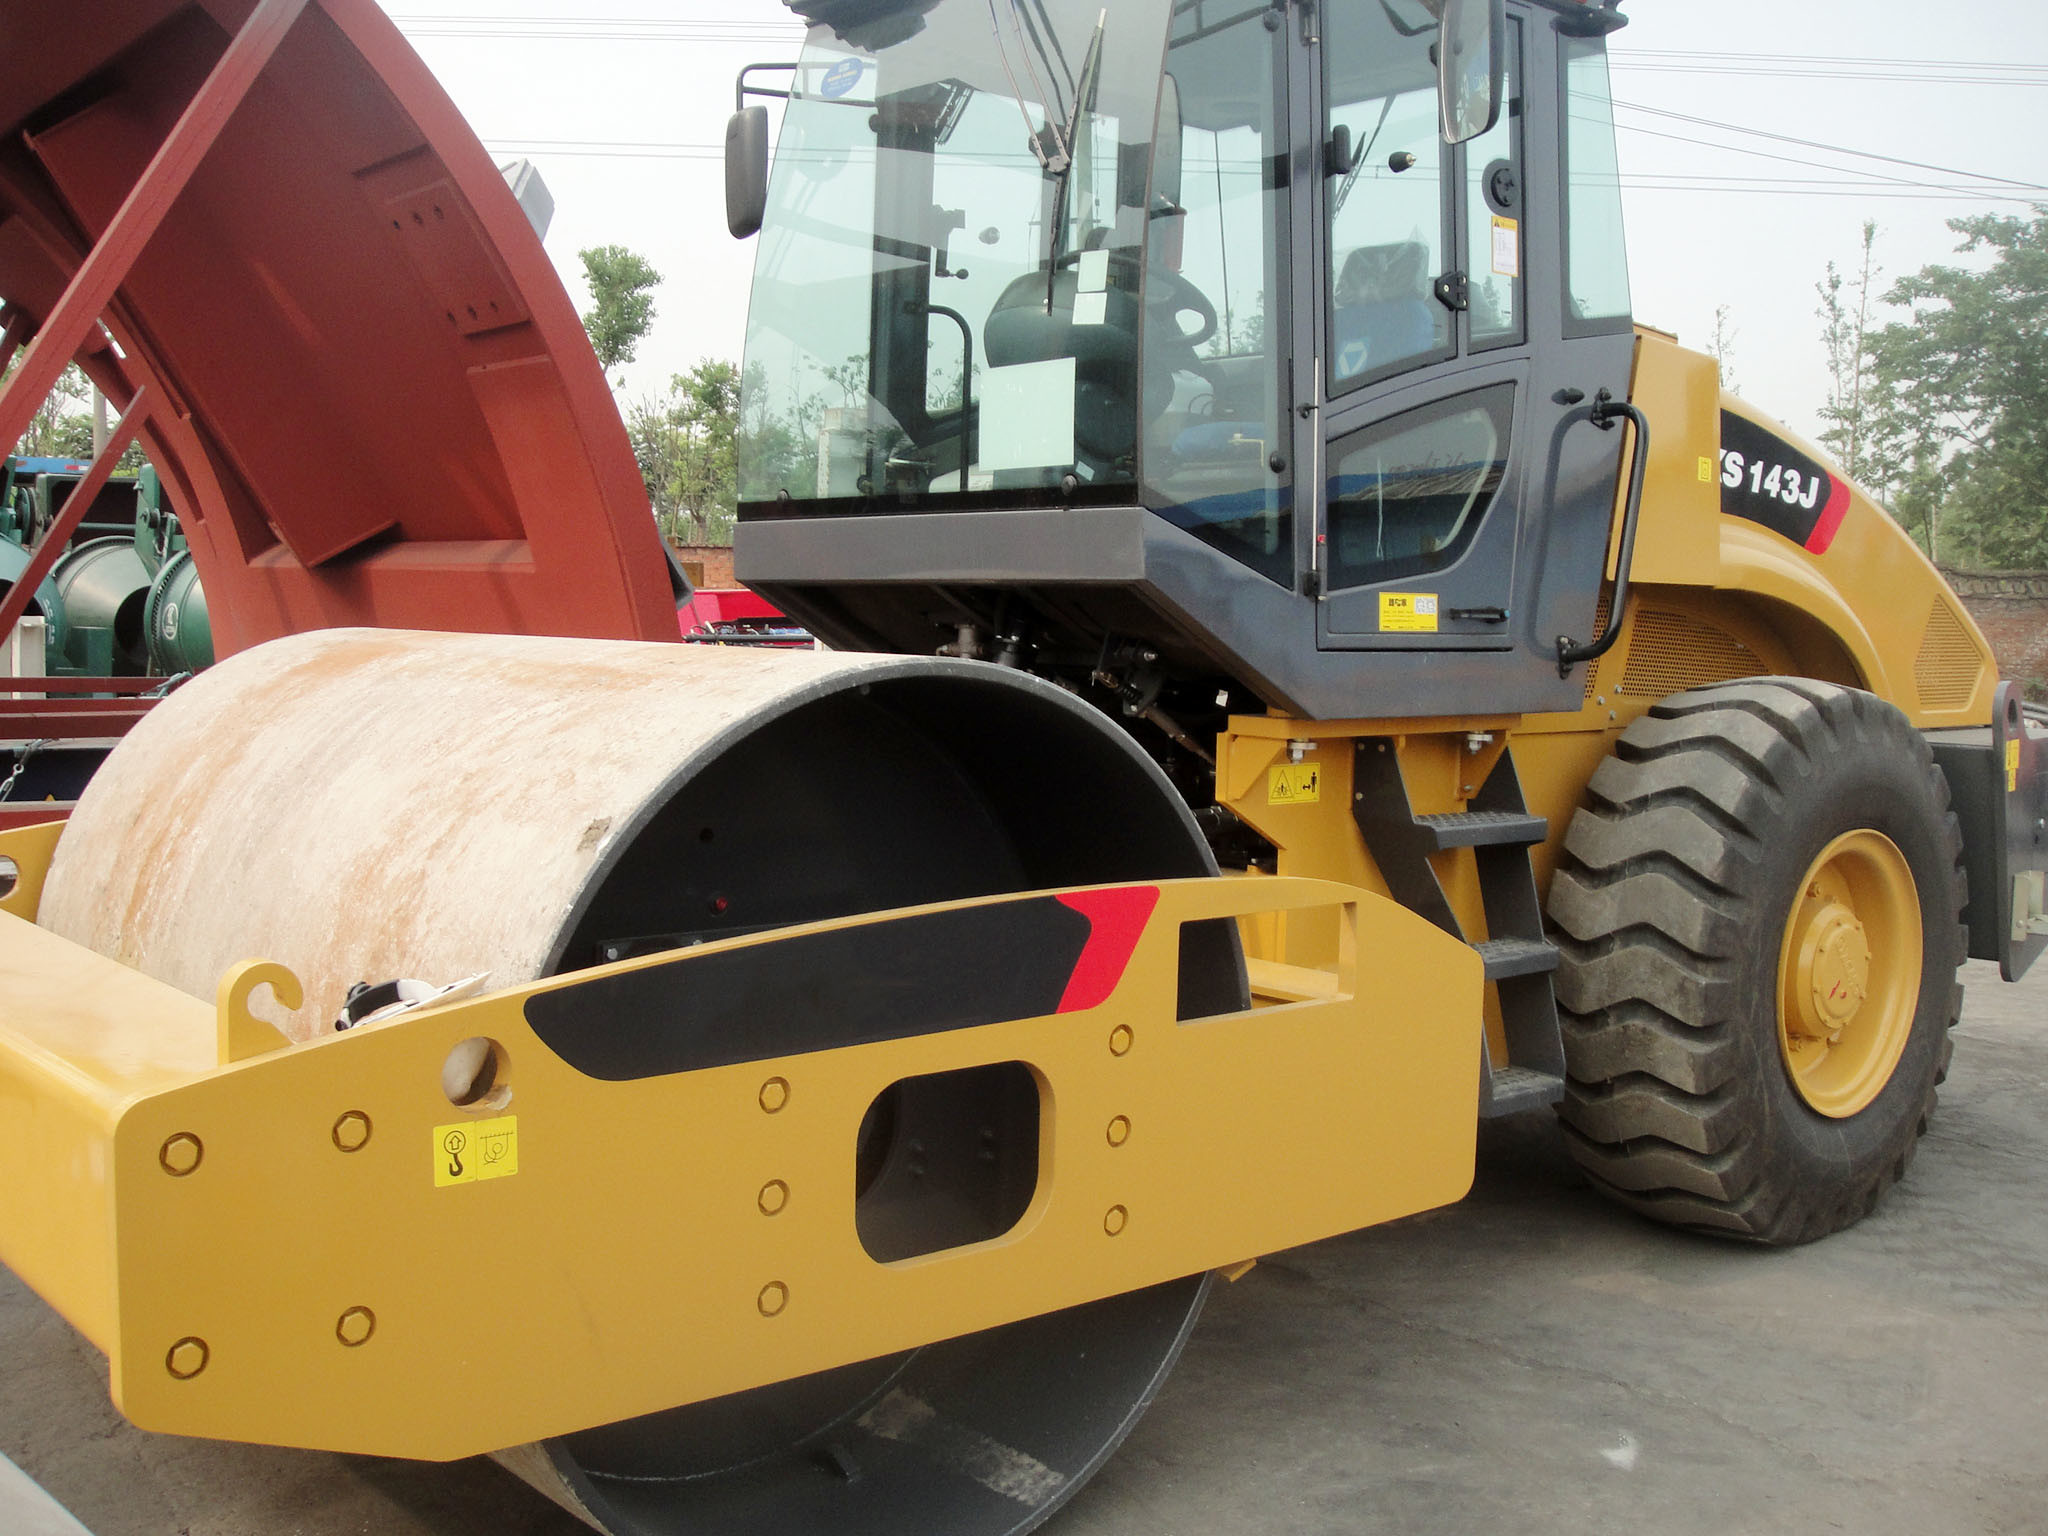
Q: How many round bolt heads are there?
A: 10